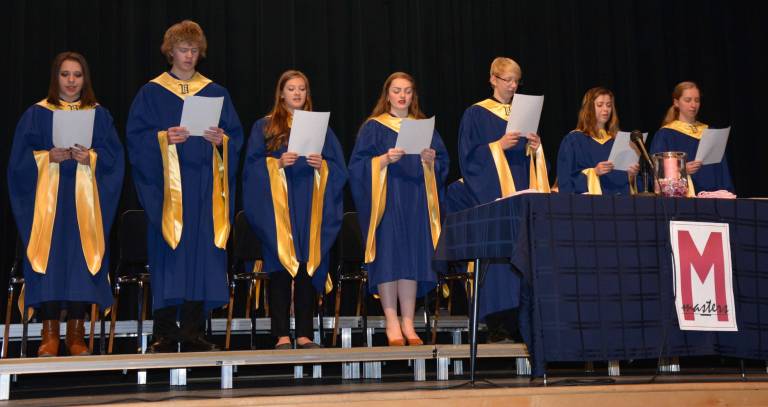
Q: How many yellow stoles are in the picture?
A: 7